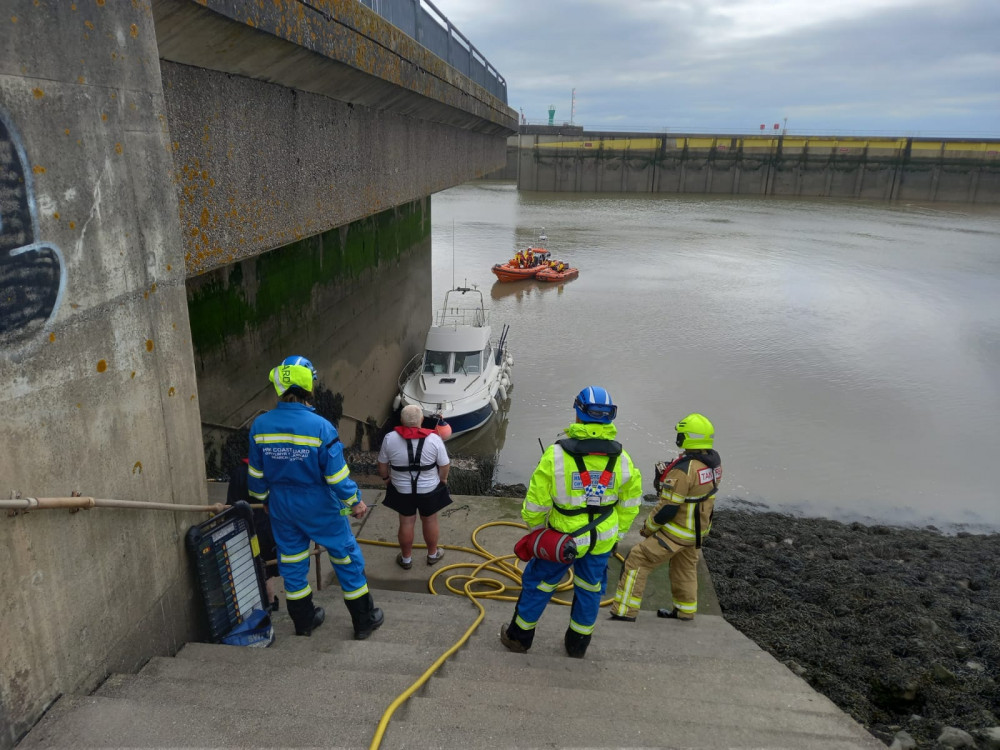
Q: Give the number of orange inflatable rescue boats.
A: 2